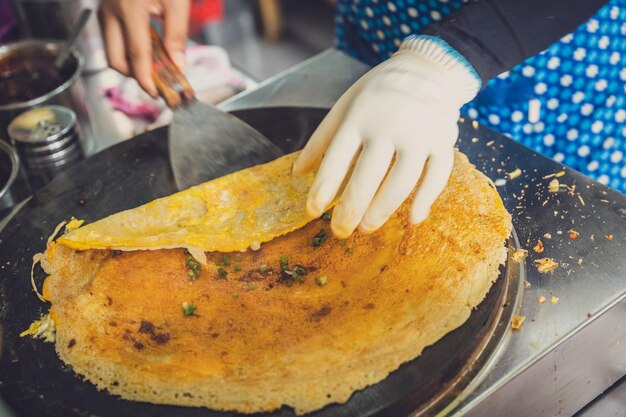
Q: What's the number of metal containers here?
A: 3